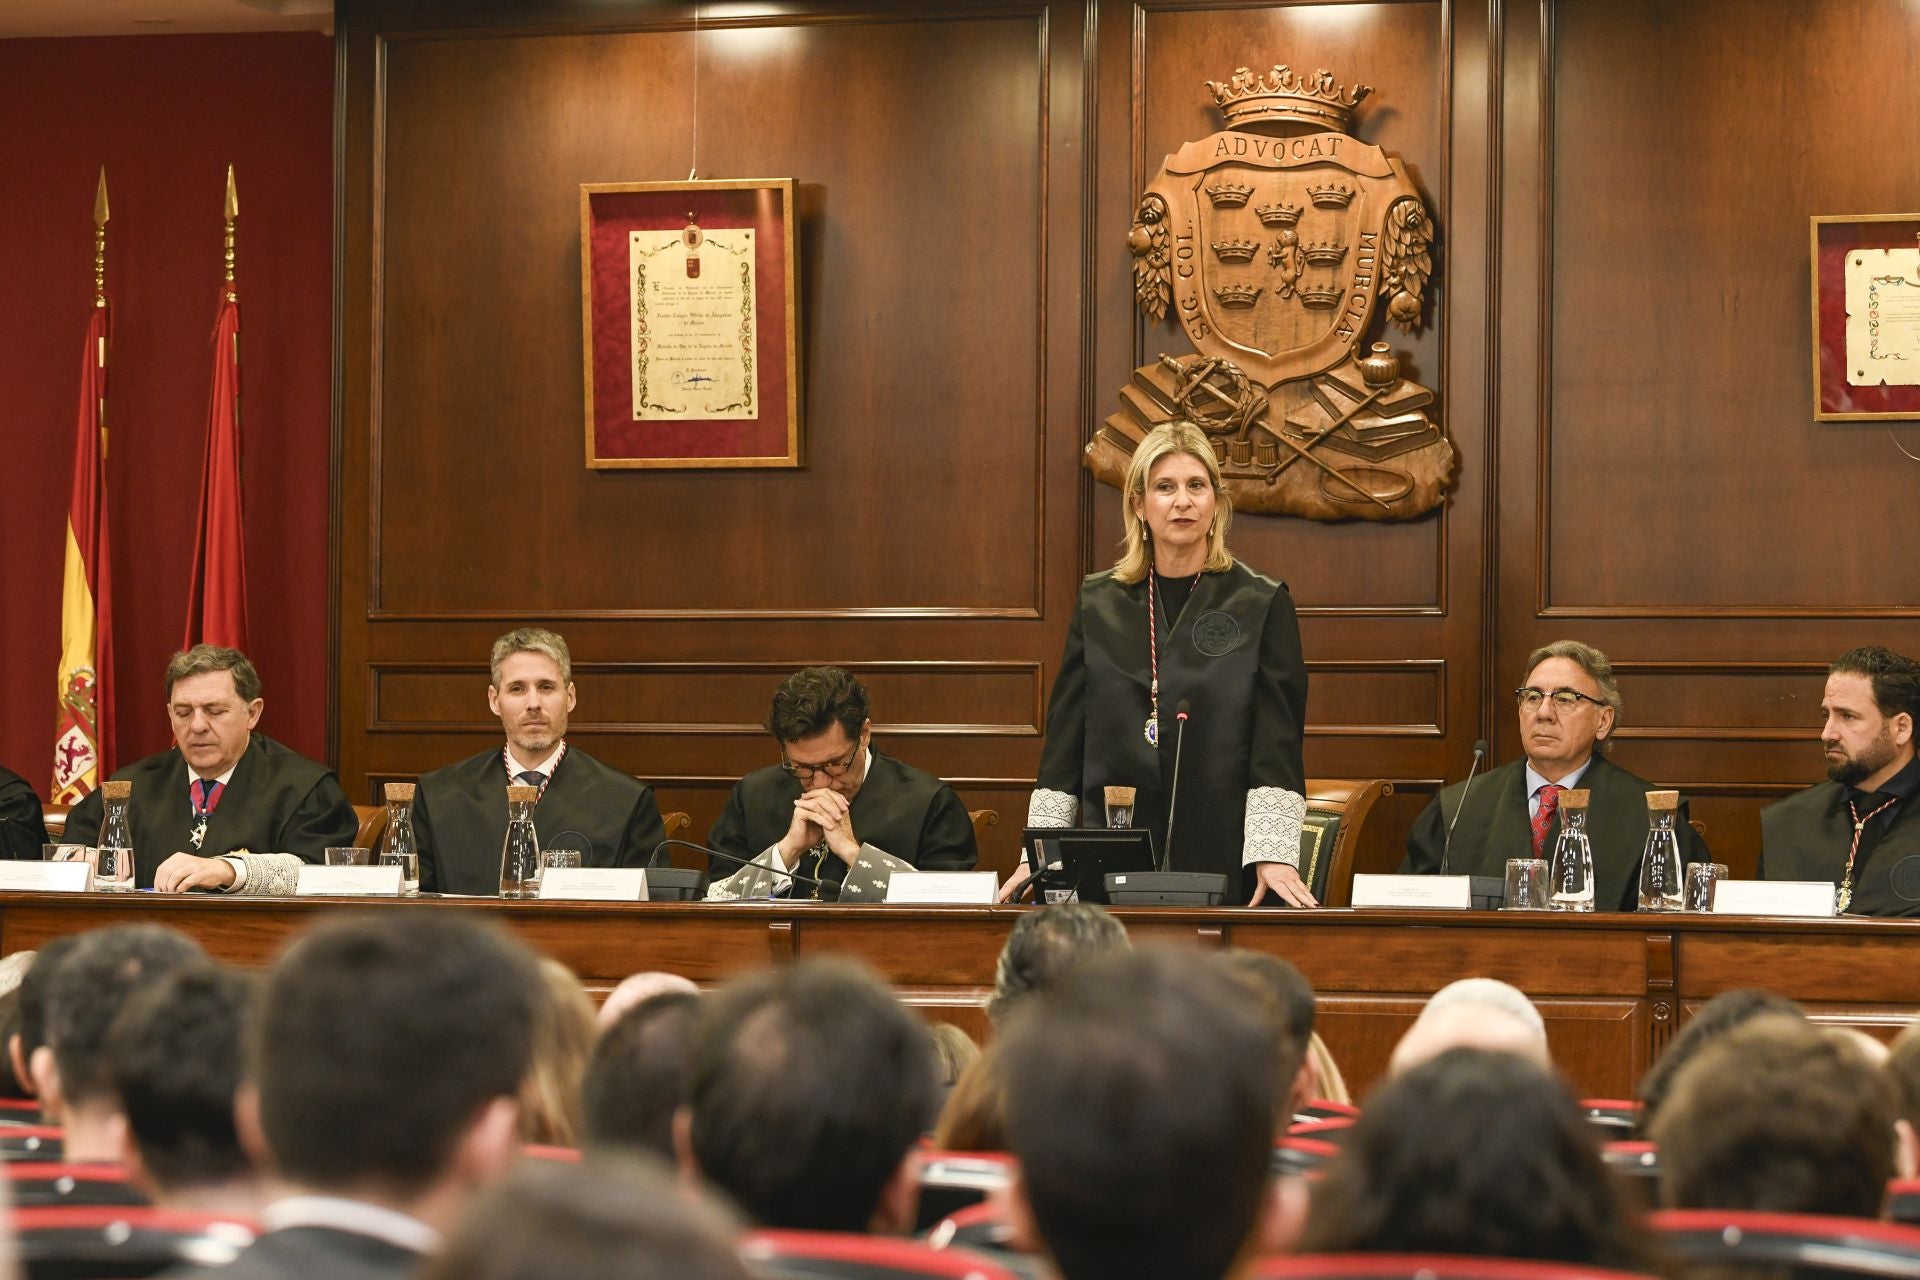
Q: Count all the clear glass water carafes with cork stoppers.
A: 6